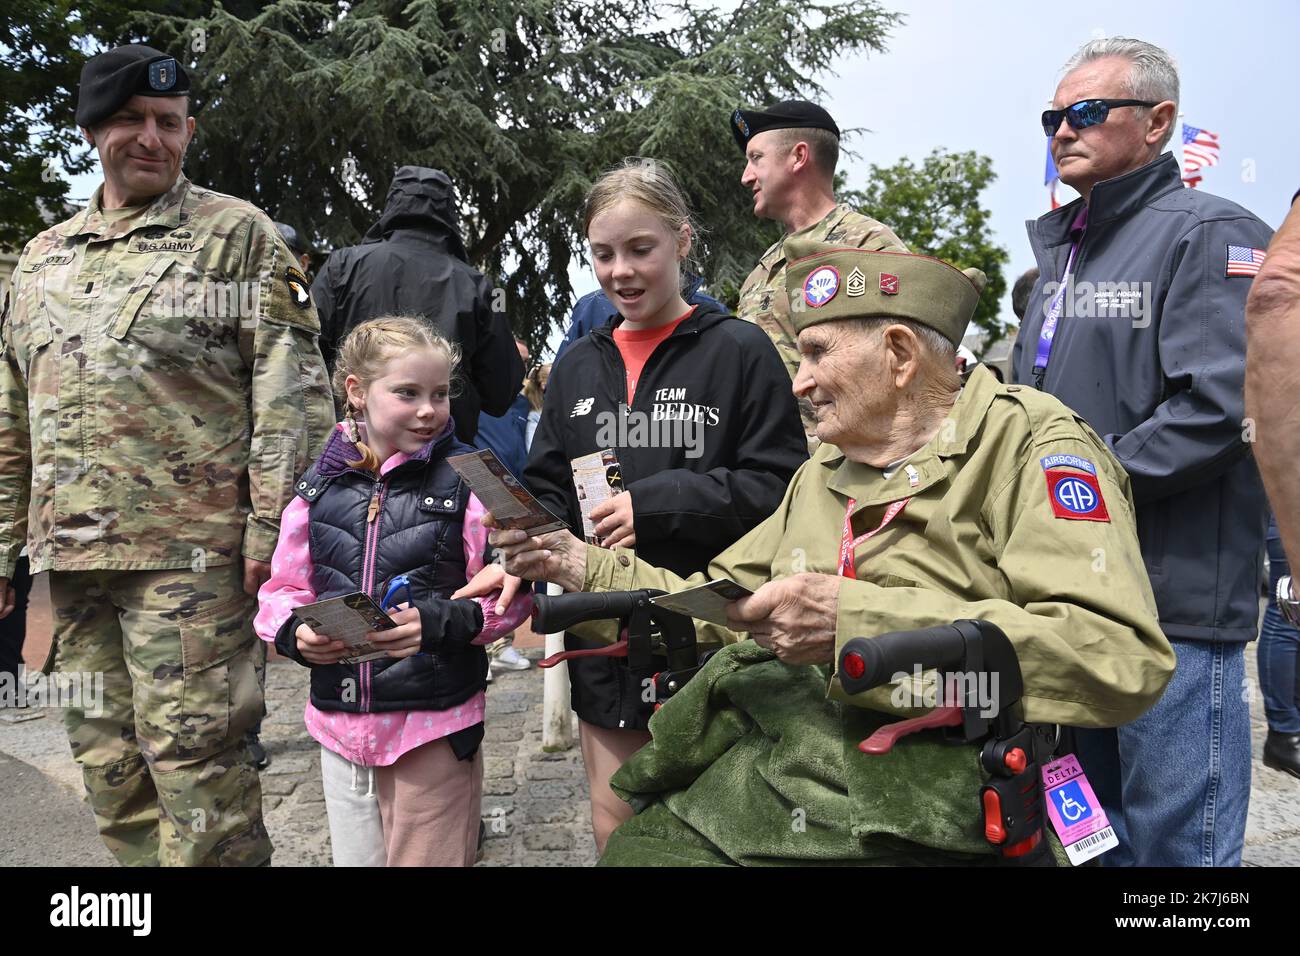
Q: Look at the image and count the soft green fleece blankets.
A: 1